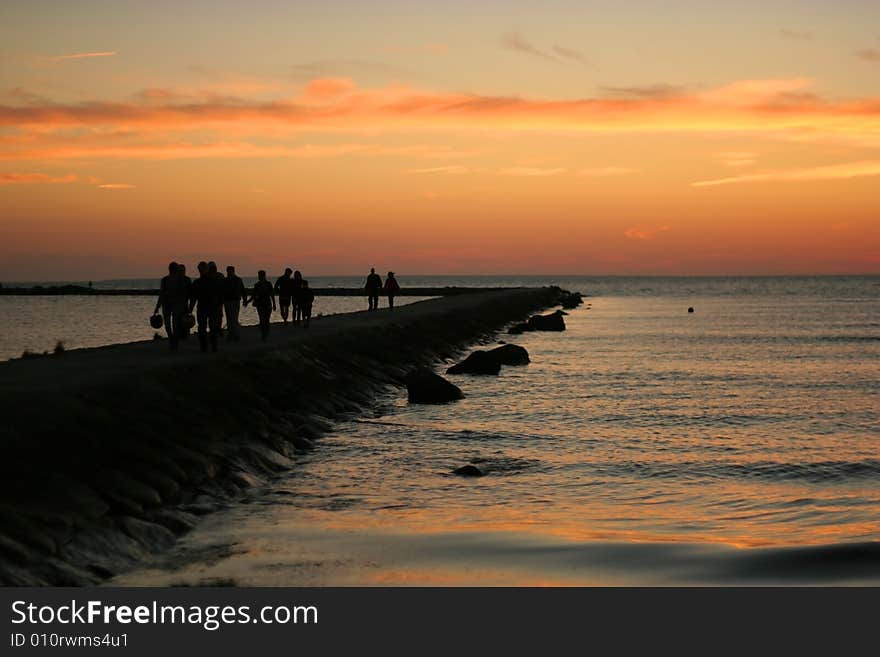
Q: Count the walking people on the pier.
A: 11